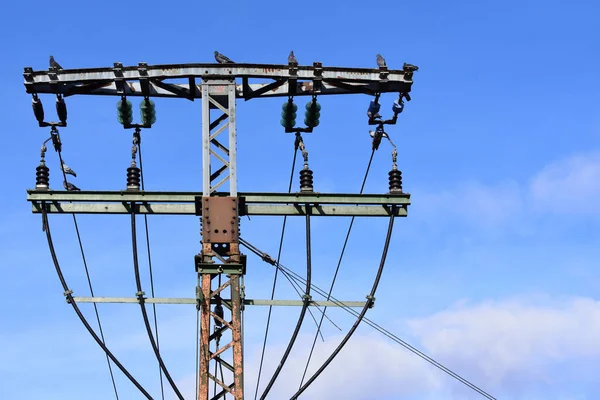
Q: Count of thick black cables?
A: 4